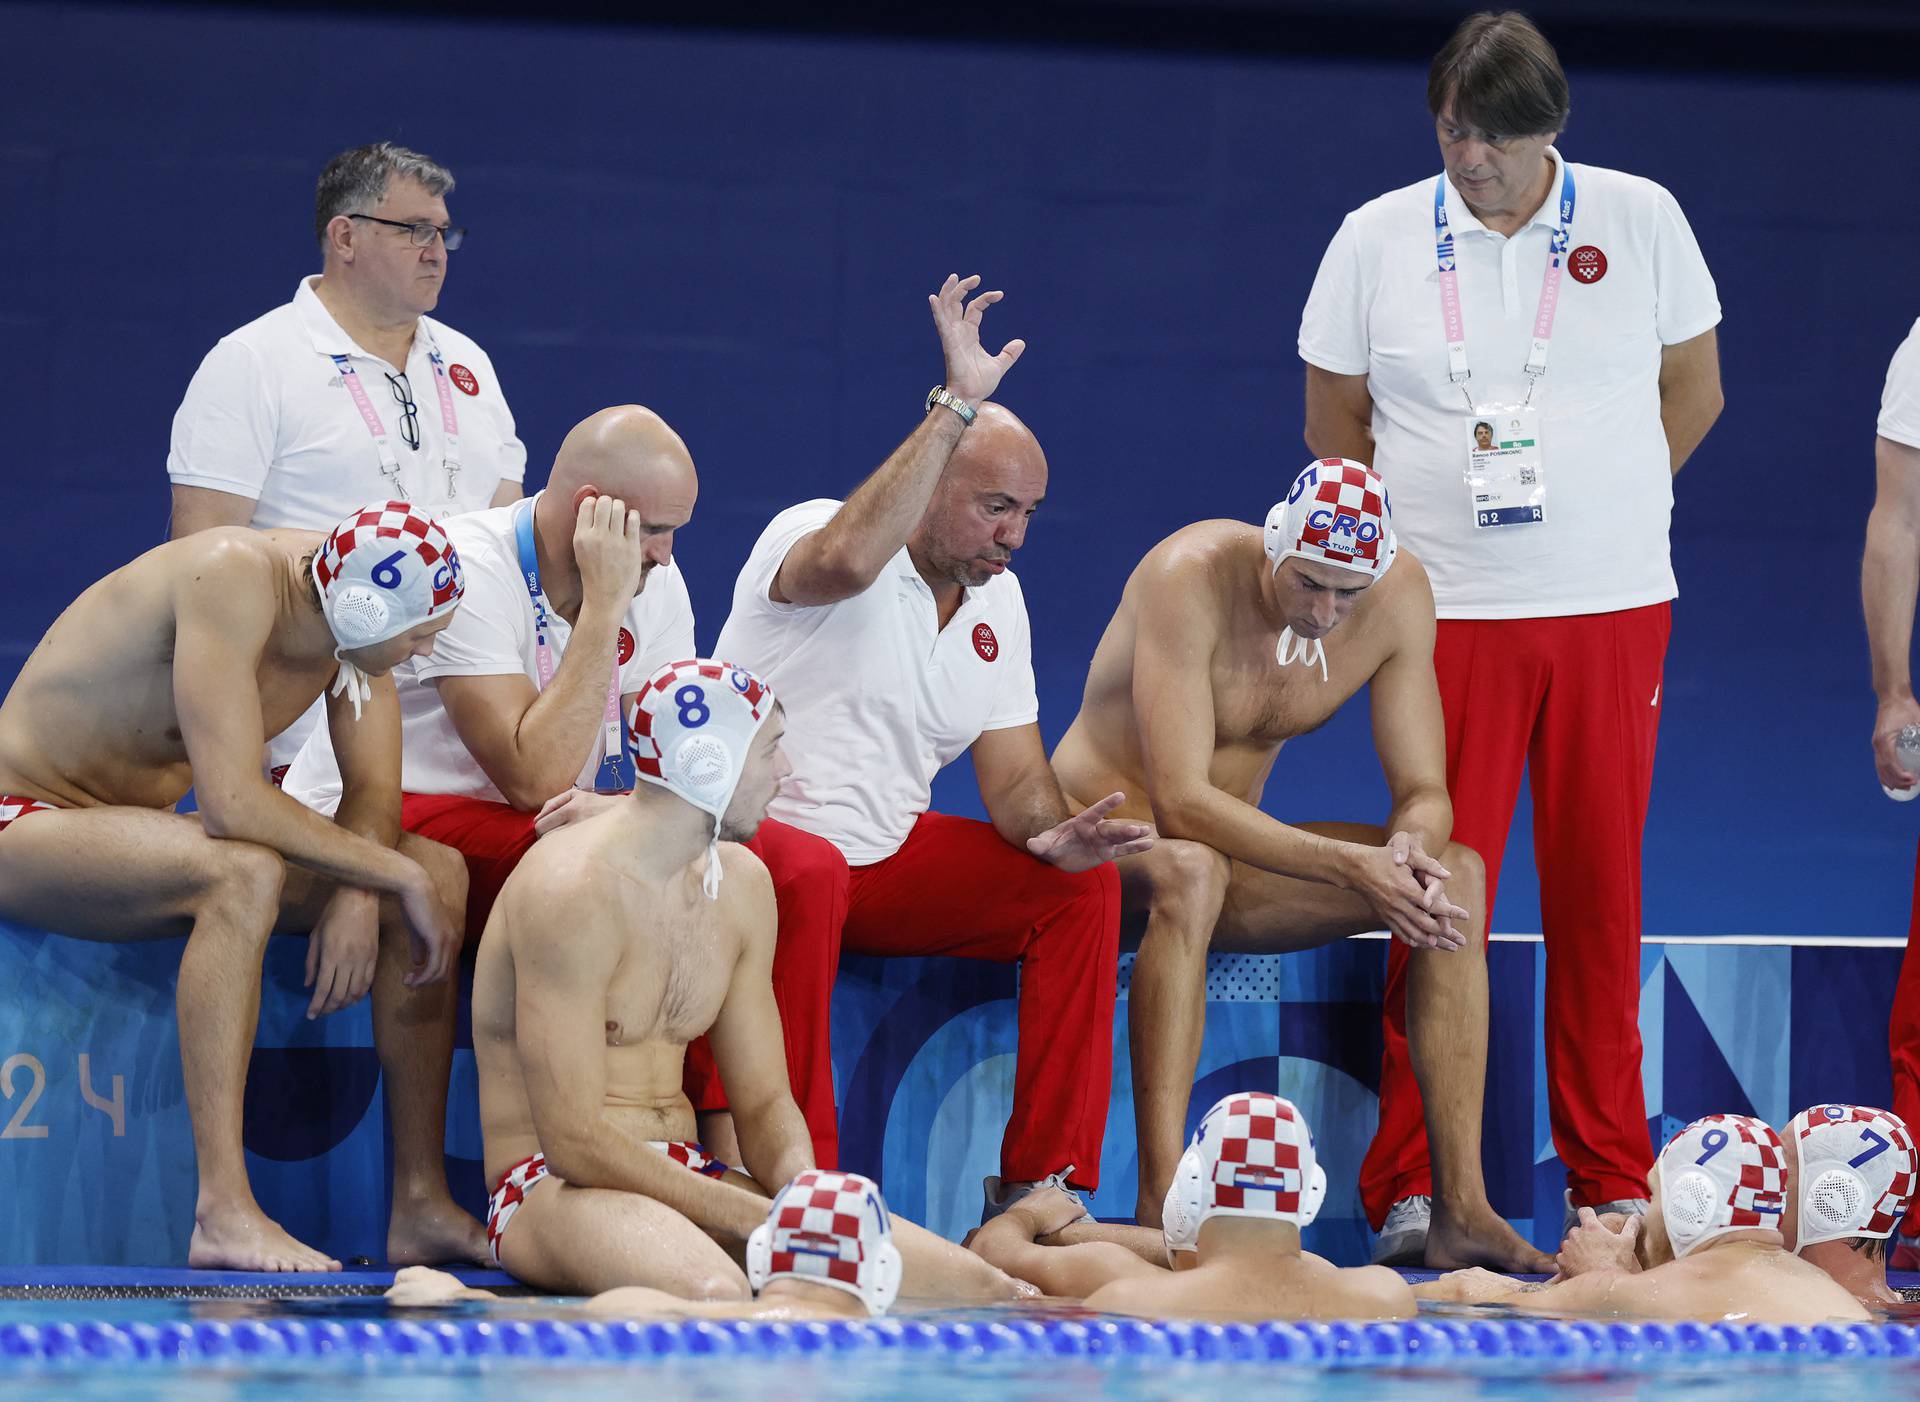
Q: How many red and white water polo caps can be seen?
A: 7